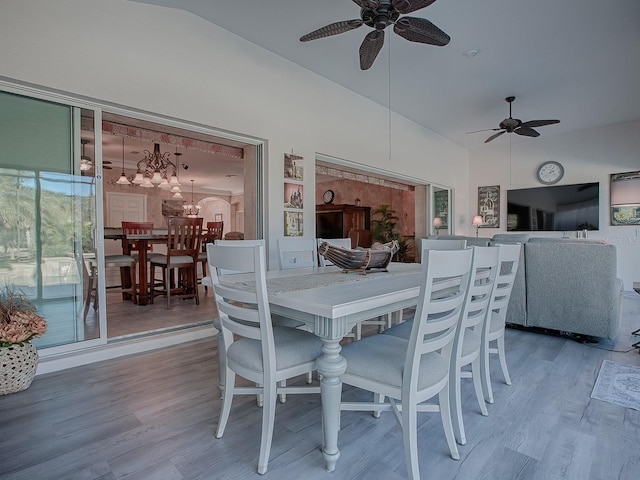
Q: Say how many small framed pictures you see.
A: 3